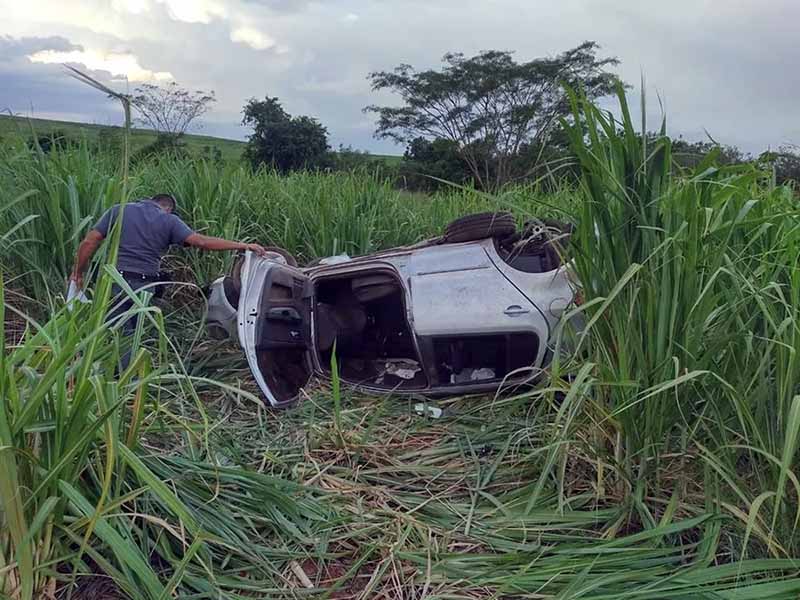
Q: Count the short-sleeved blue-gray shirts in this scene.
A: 1